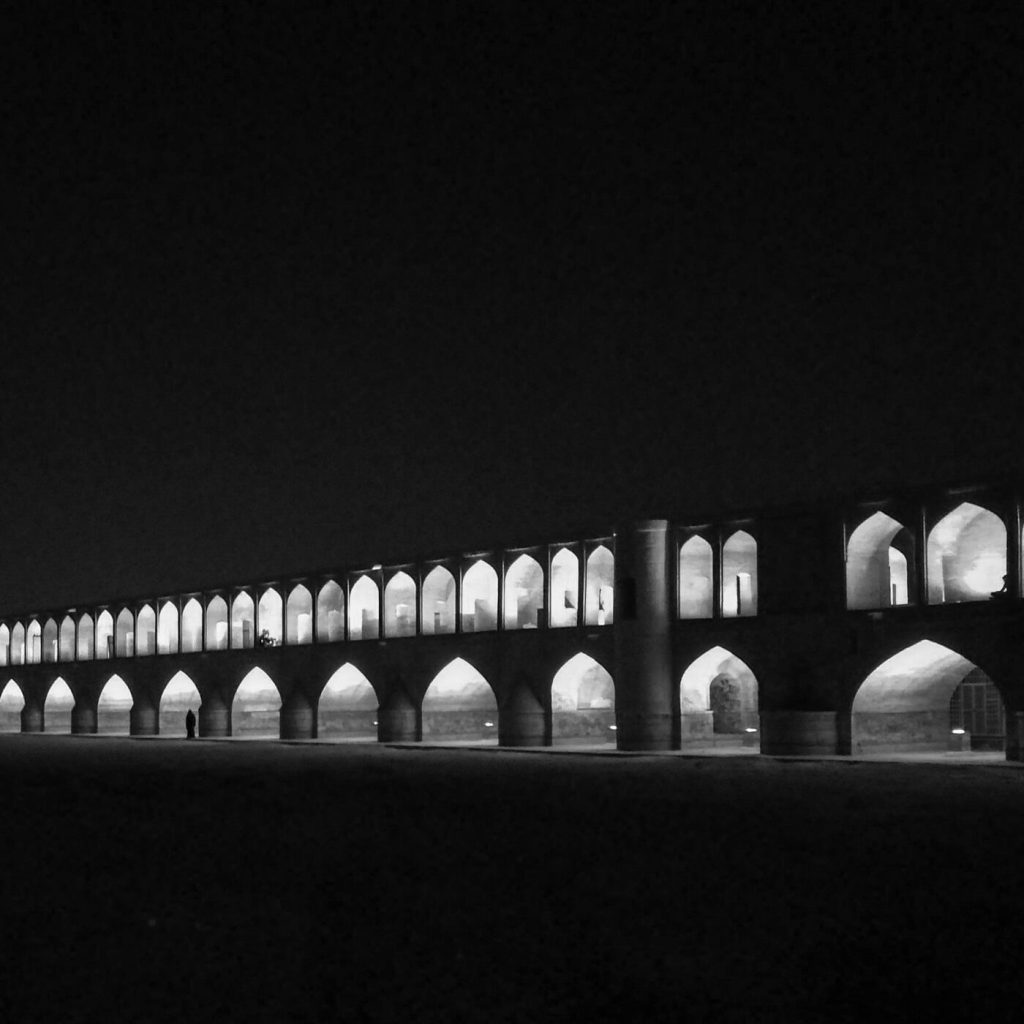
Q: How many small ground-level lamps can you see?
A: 5